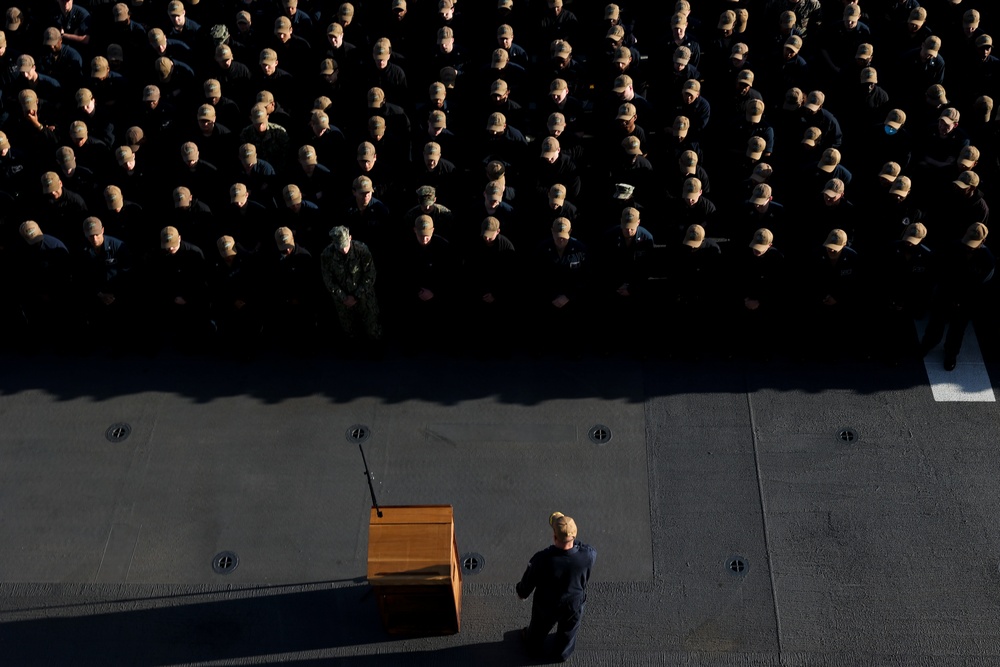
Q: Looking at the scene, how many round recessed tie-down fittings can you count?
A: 7